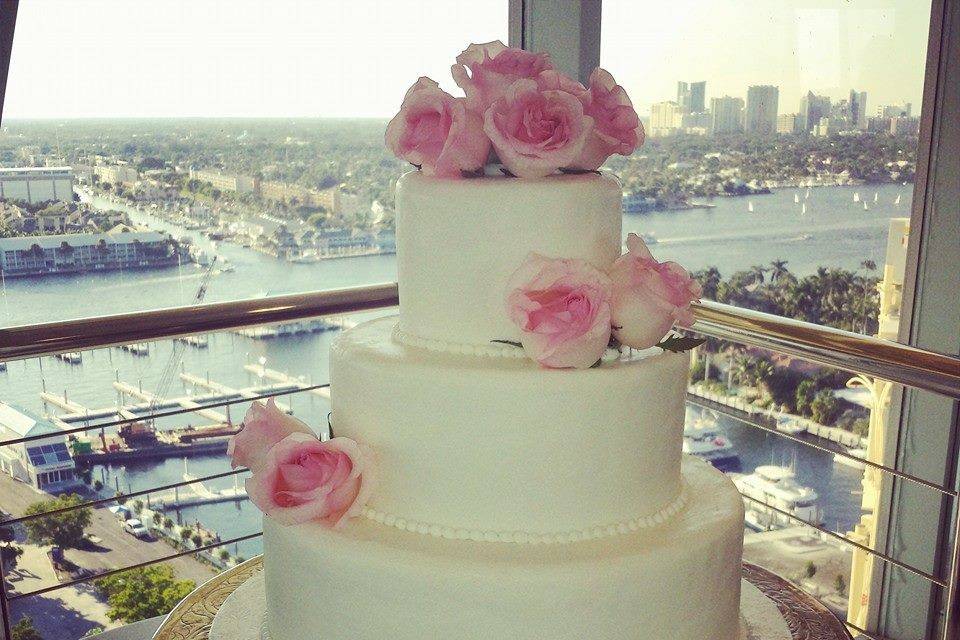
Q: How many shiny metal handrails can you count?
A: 2